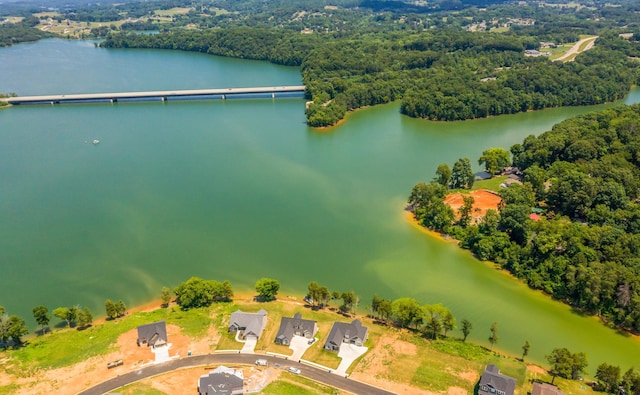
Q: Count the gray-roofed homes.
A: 6